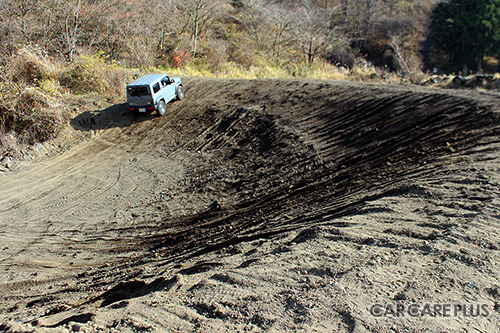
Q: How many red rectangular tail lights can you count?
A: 2